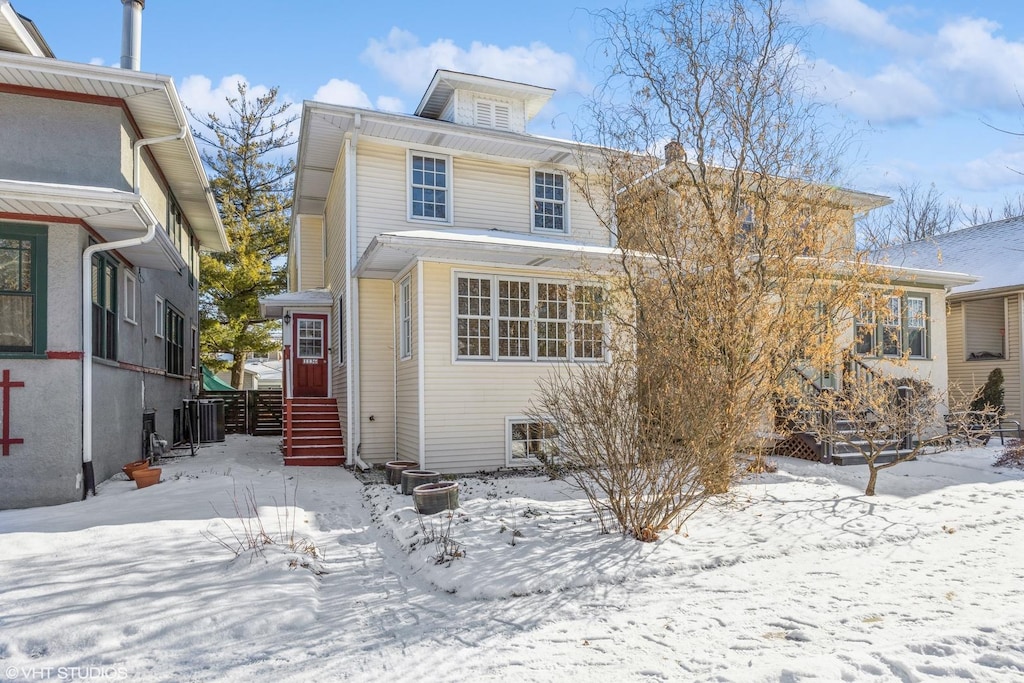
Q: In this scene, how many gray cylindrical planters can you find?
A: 3